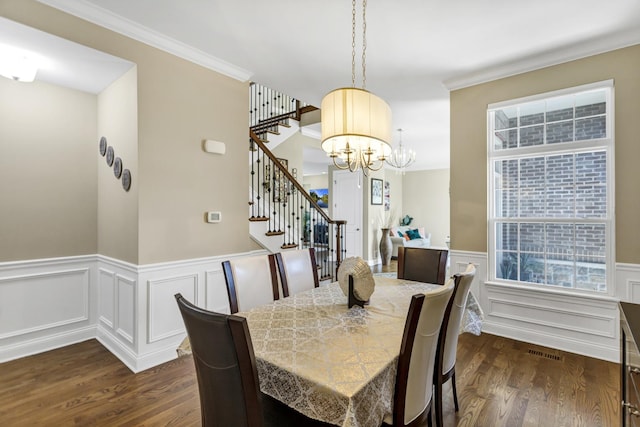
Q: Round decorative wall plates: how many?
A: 4